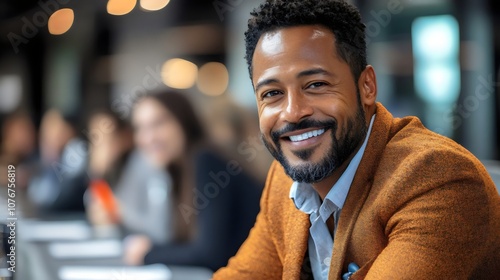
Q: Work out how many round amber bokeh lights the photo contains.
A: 5